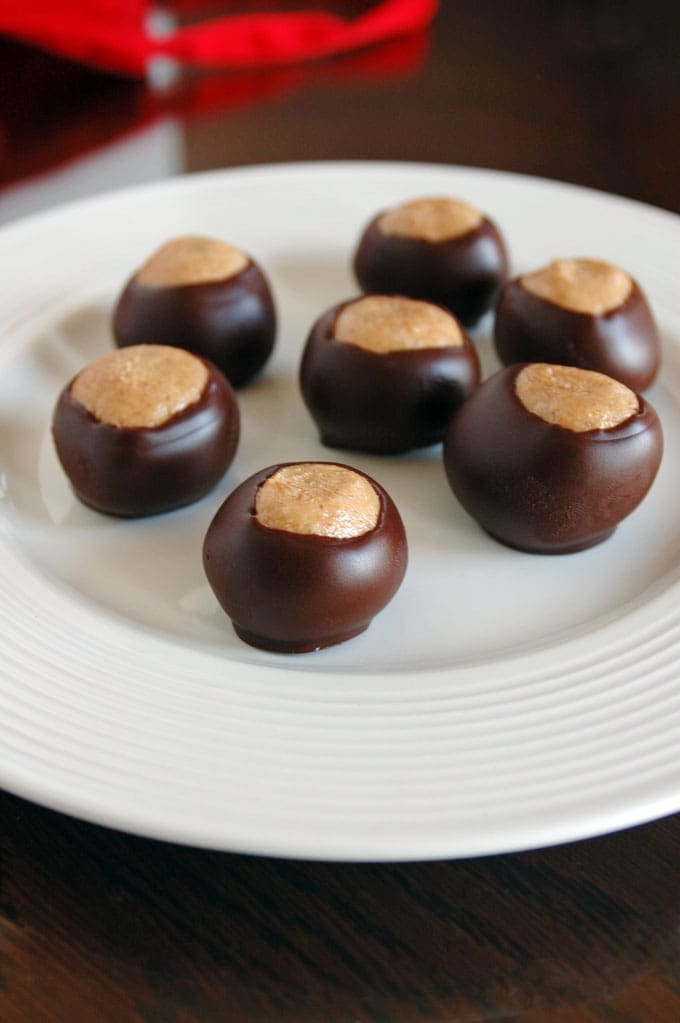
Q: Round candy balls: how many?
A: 7